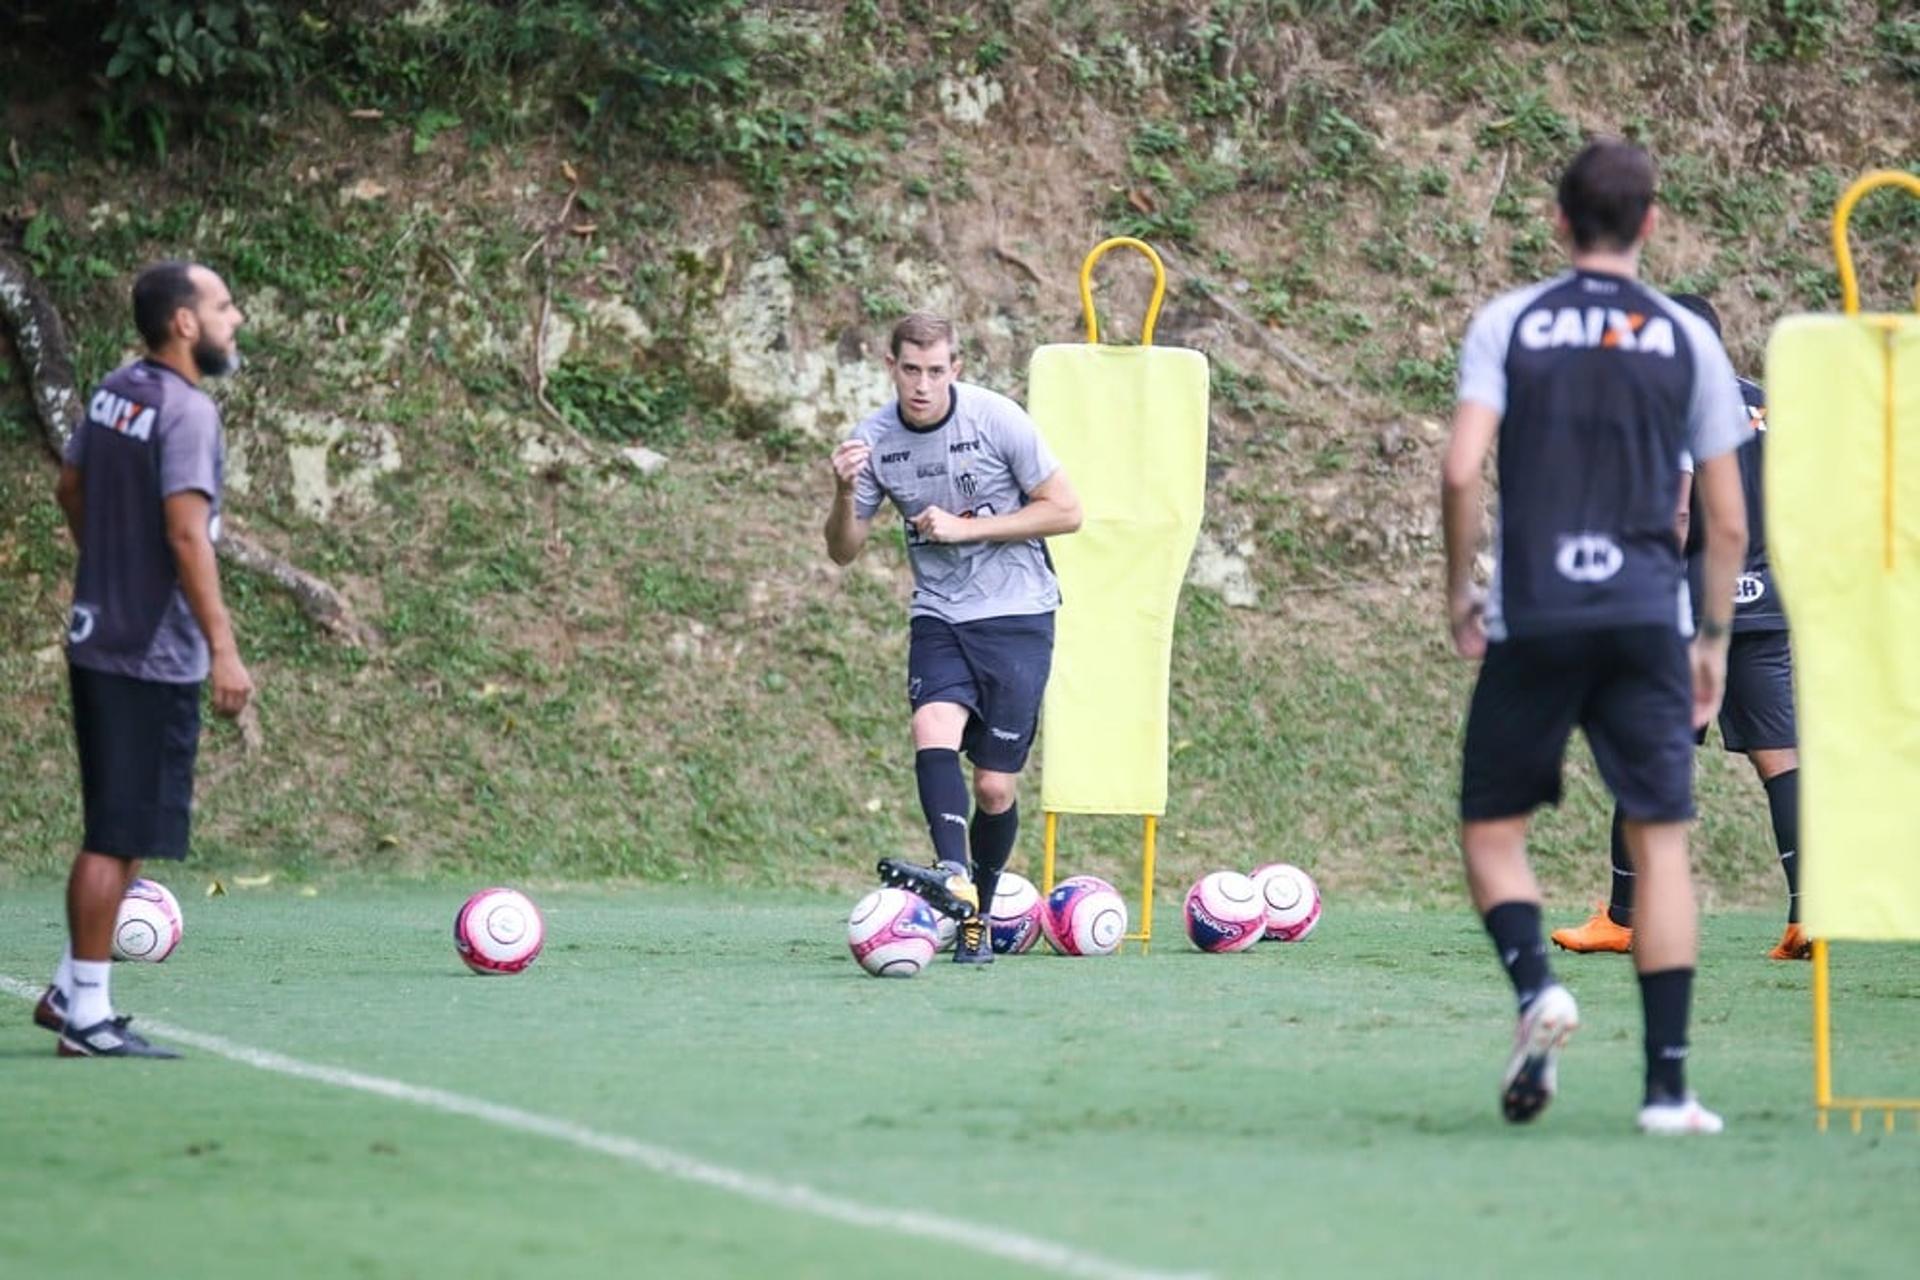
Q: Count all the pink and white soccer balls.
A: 8